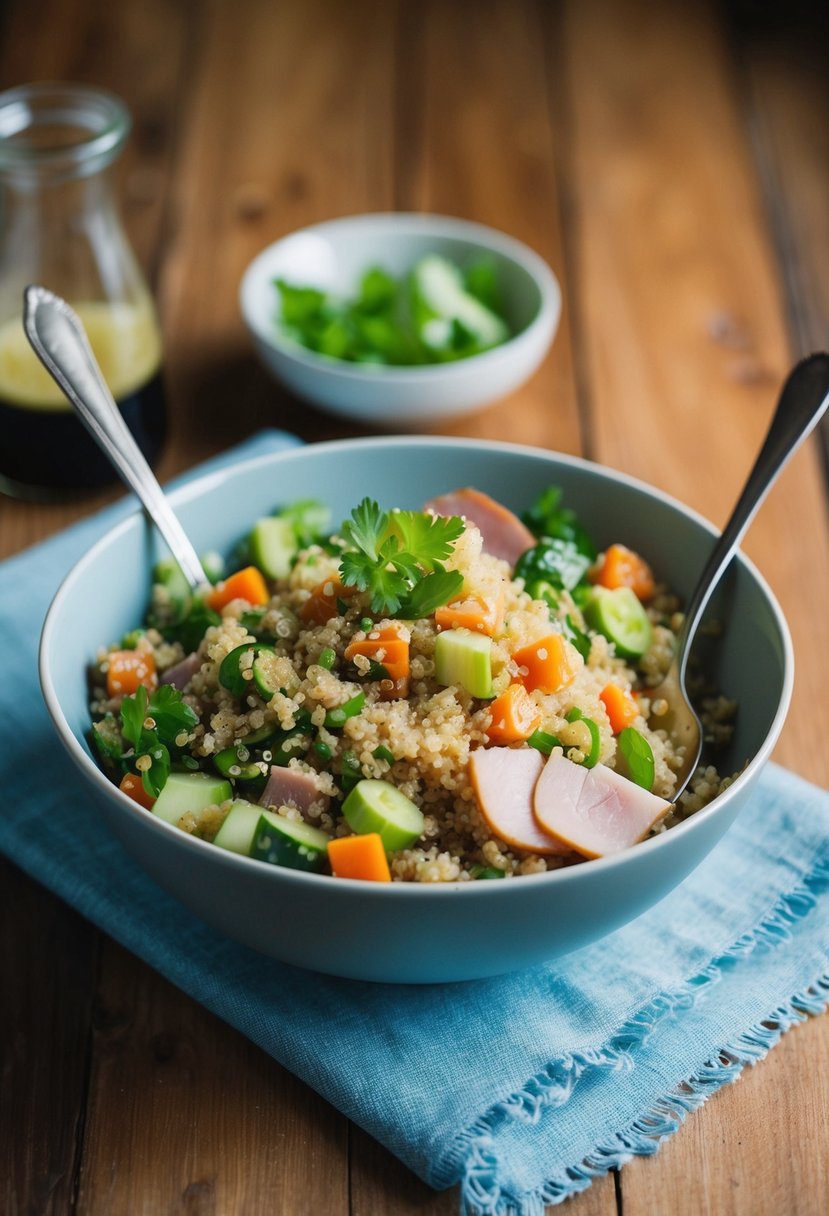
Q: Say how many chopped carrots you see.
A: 11